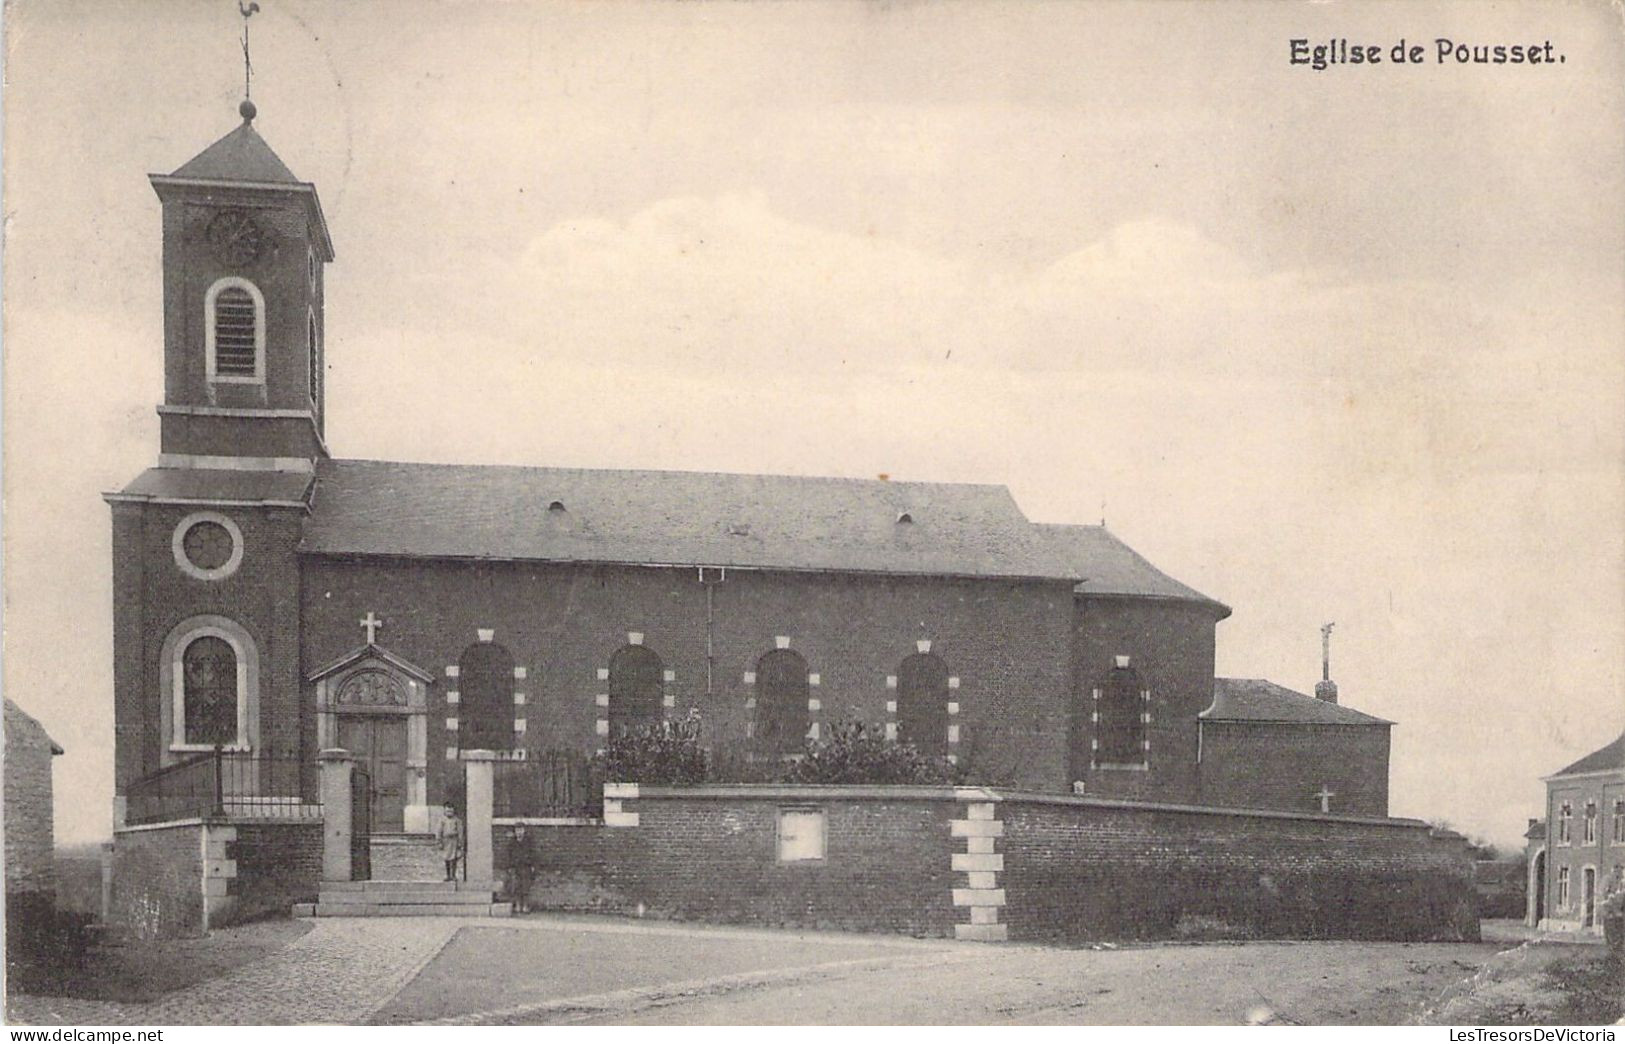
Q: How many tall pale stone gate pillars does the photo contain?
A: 2